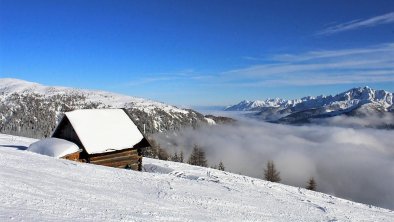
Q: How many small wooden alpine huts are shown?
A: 1